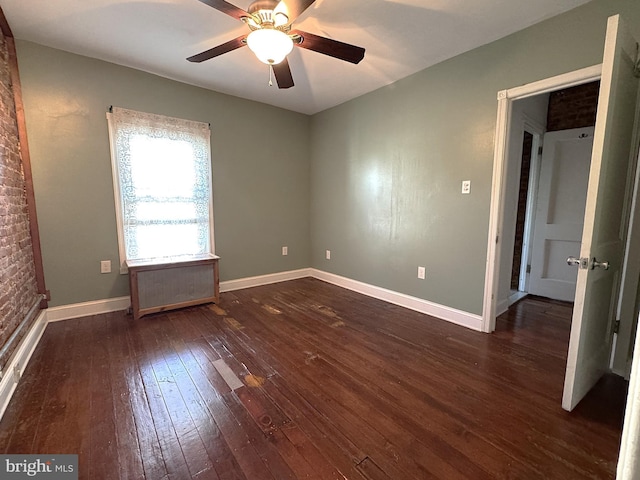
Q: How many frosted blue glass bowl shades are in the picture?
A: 0